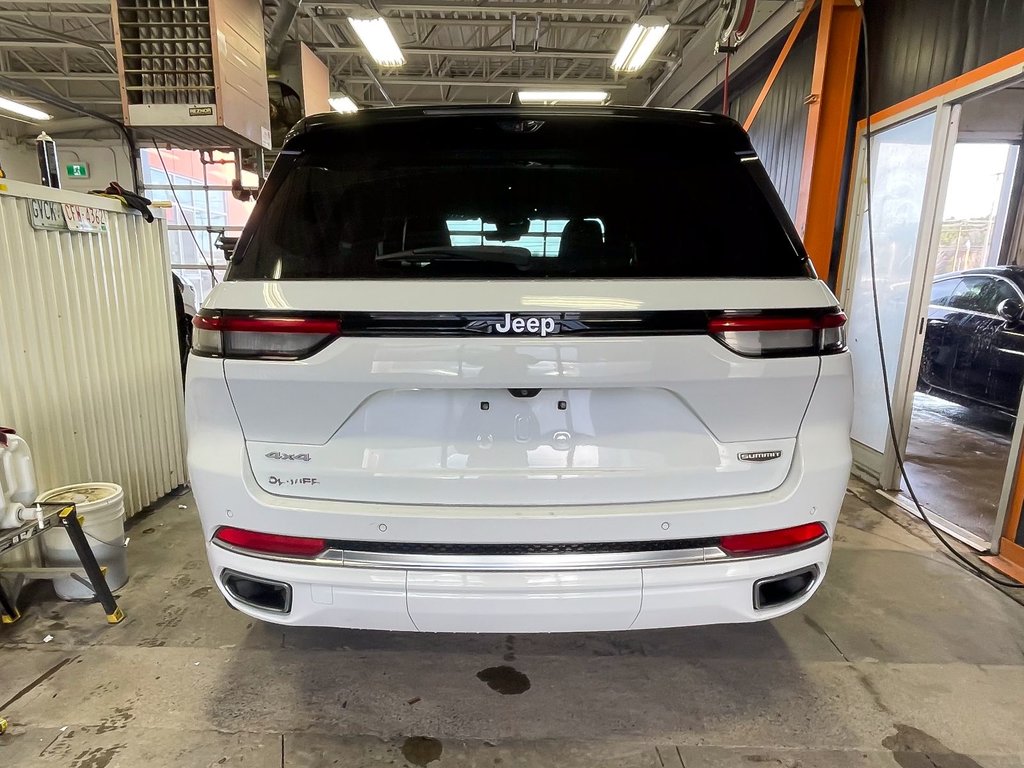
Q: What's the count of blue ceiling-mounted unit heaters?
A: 0